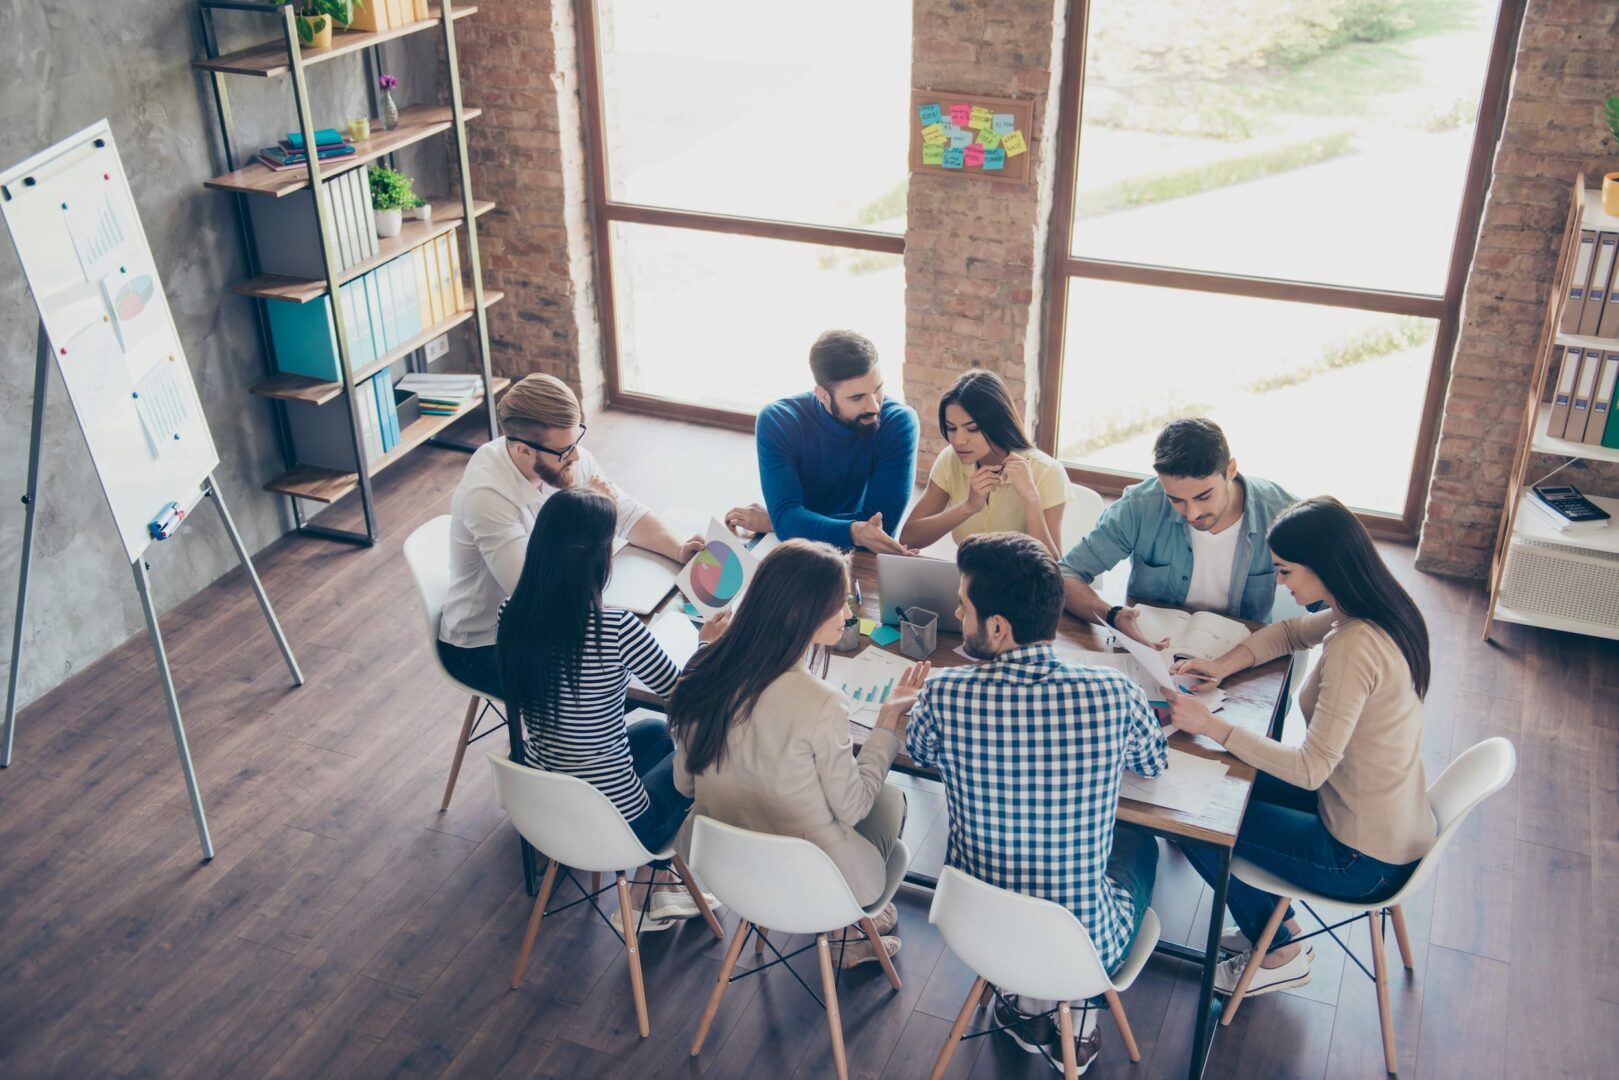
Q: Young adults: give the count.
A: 8